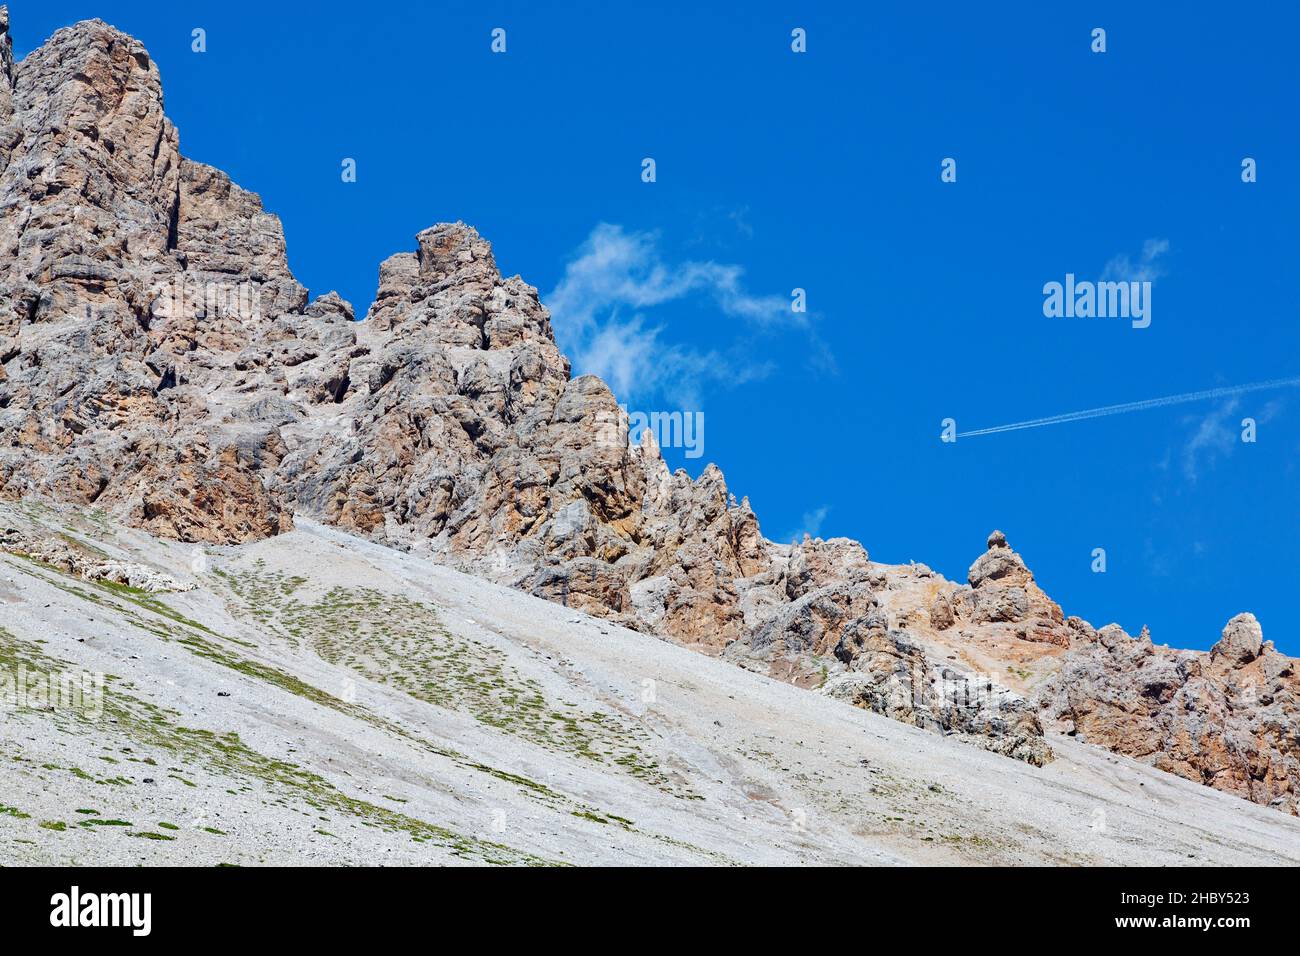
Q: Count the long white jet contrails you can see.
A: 1